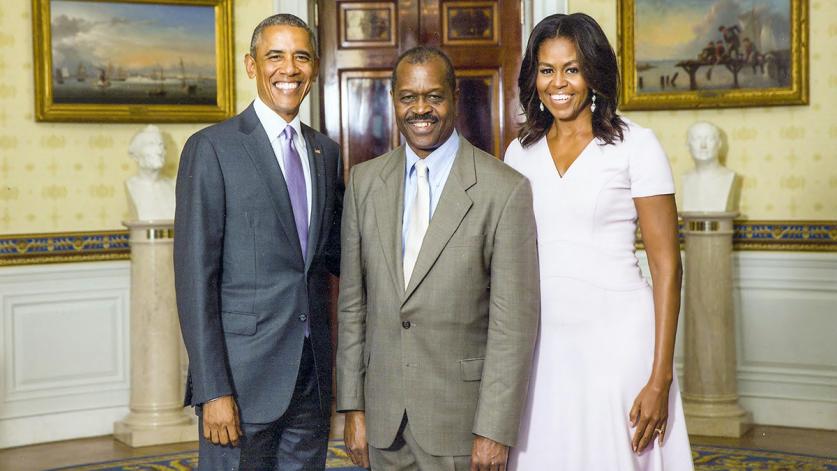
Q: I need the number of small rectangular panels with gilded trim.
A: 2